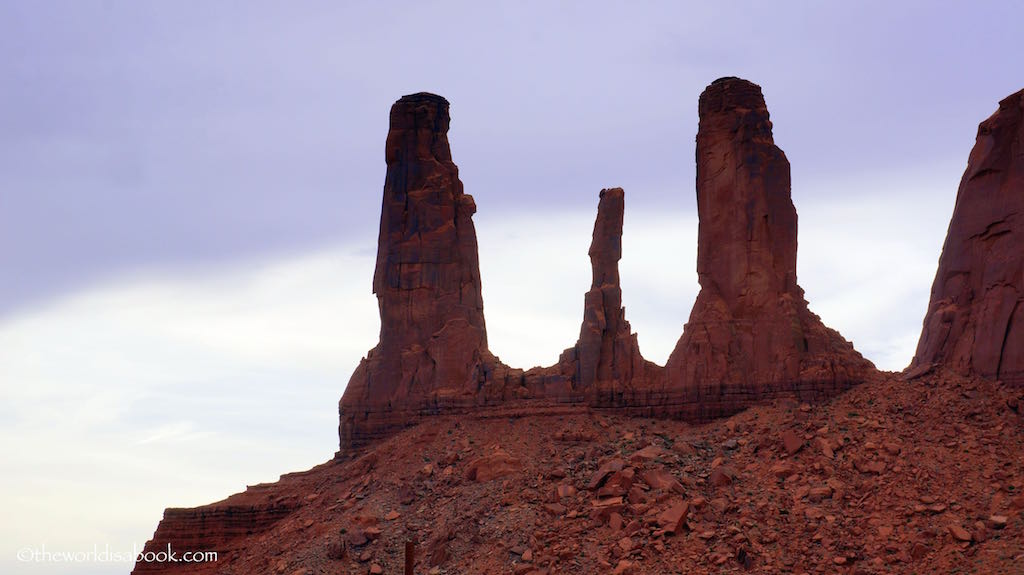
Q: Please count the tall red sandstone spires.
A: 3